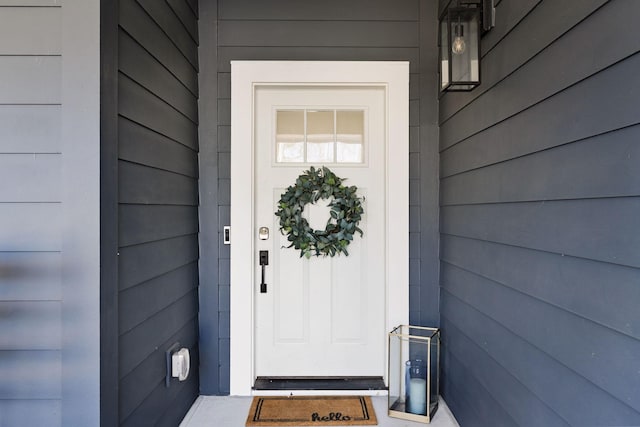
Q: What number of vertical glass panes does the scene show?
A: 3